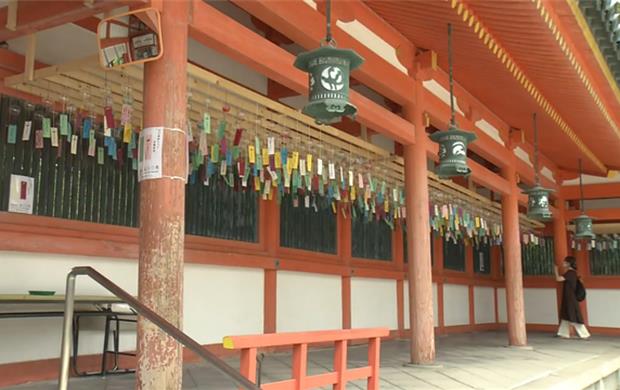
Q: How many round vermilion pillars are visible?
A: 4